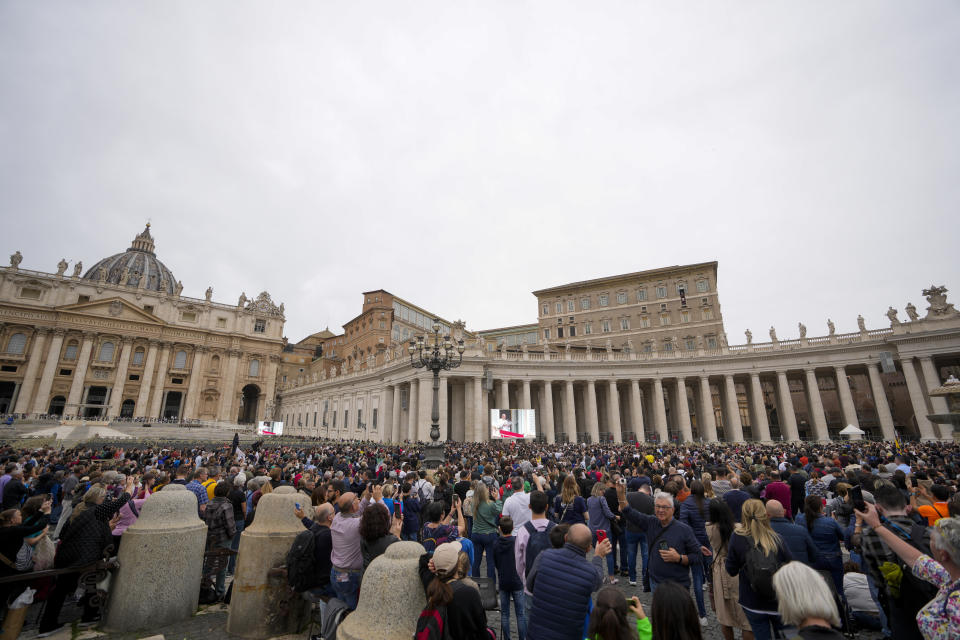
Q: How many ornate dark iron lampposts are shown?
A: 1